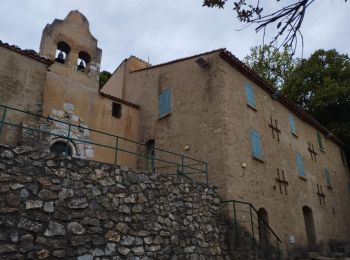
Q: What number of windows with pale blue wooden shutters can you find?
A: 6